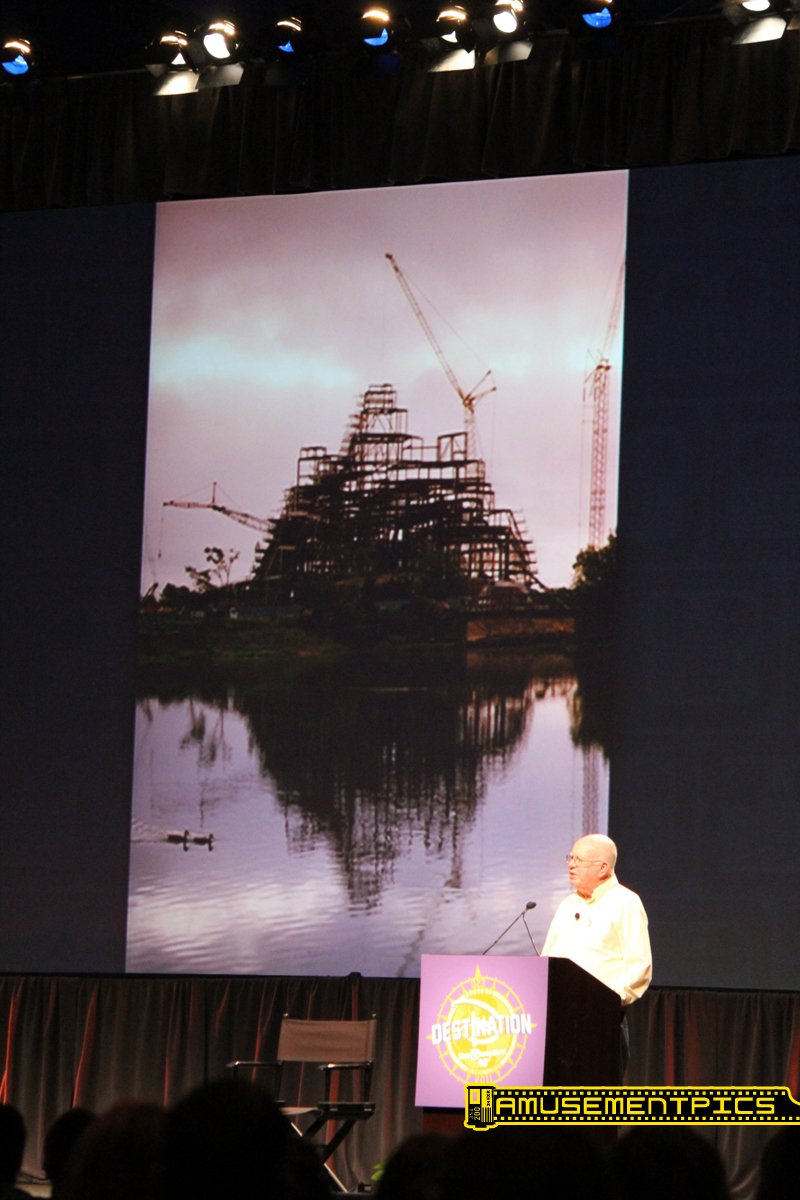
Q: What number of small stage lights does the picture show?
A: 9